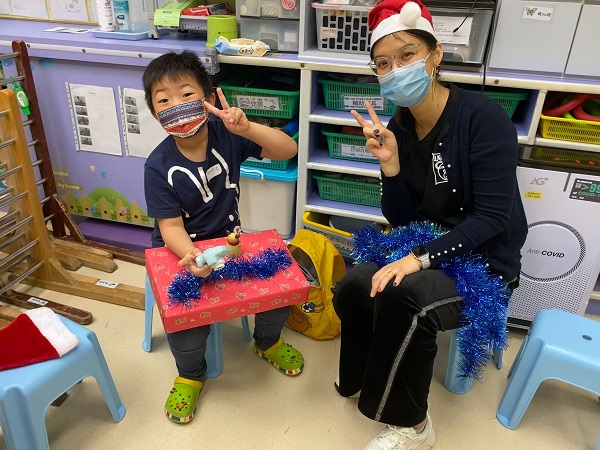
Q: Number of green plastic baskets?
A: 6